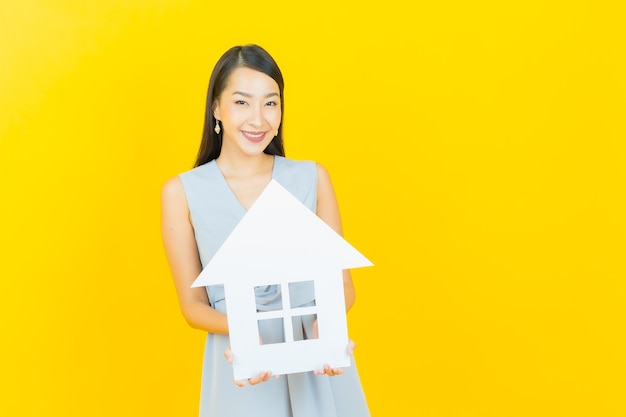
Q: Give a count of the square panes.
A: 4